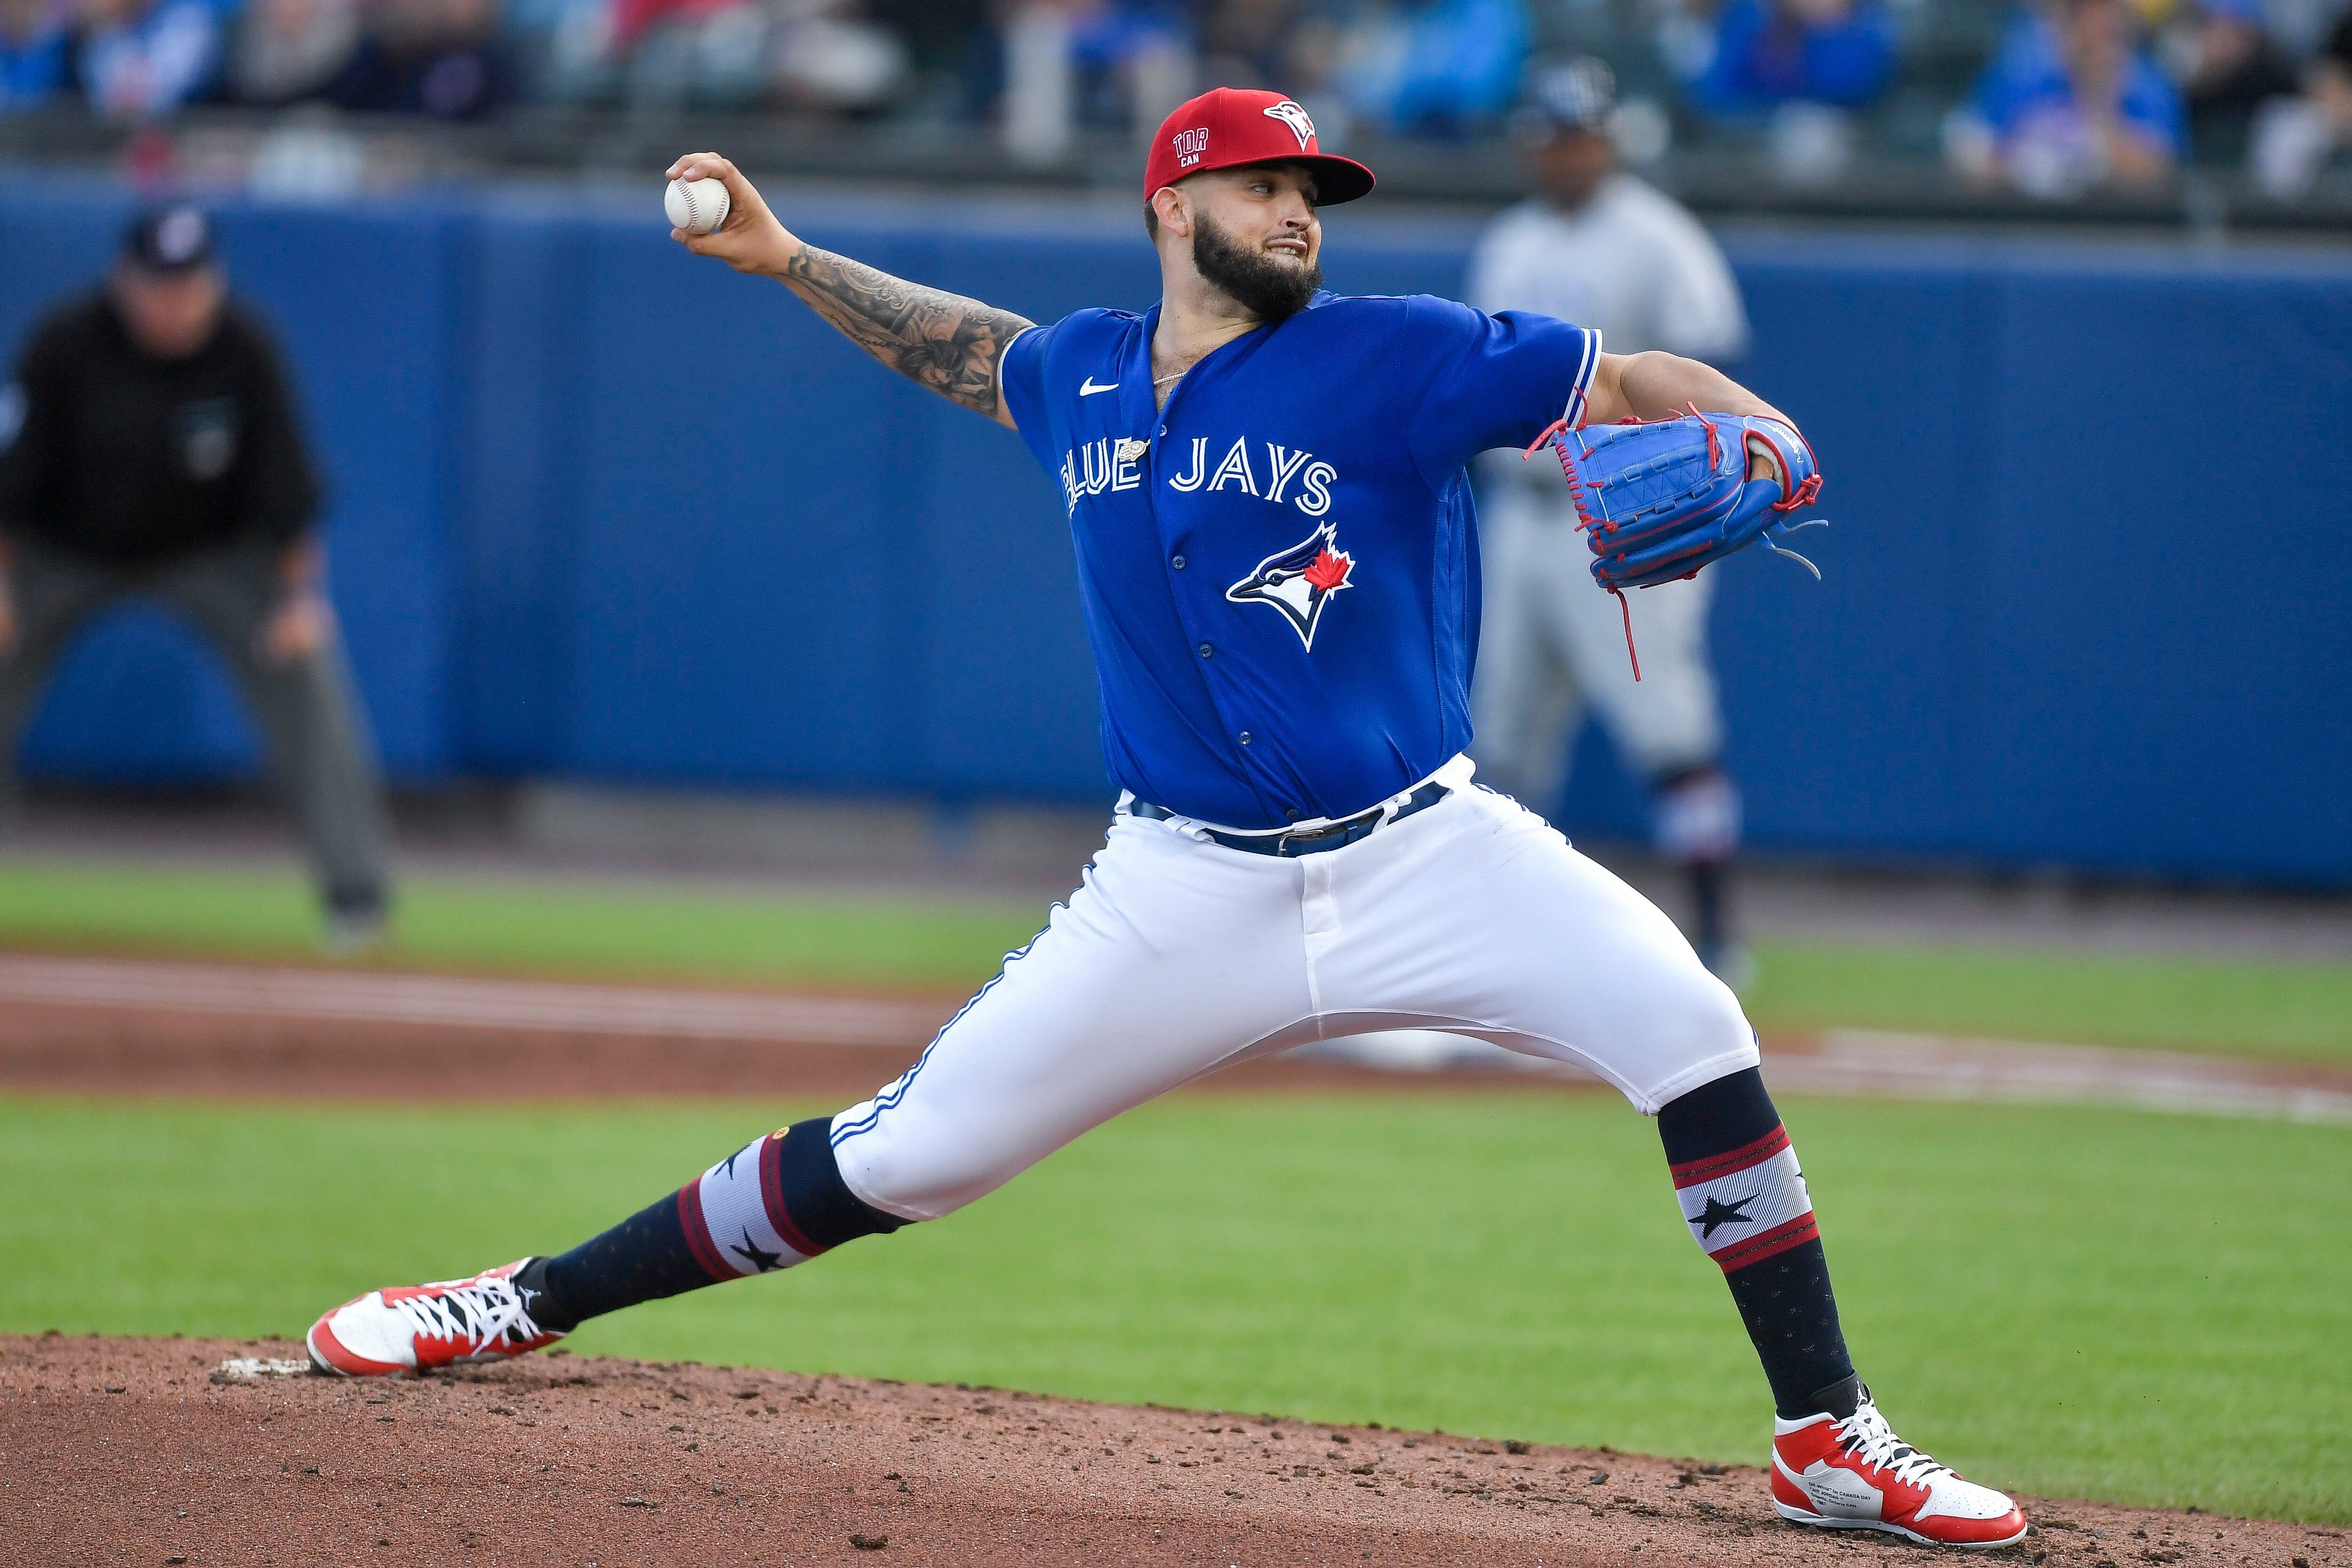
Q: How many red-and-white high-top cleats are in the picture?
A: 2